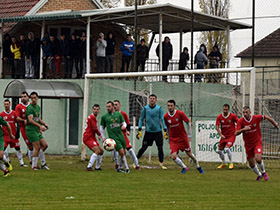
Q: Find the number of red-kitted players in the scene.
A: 7